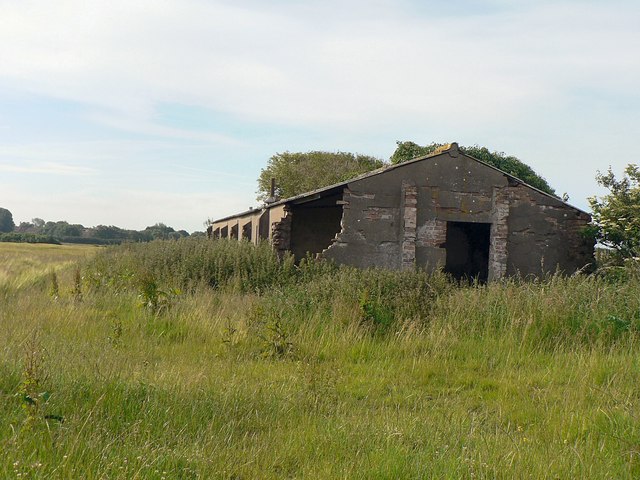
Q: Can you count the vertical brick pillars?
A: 2